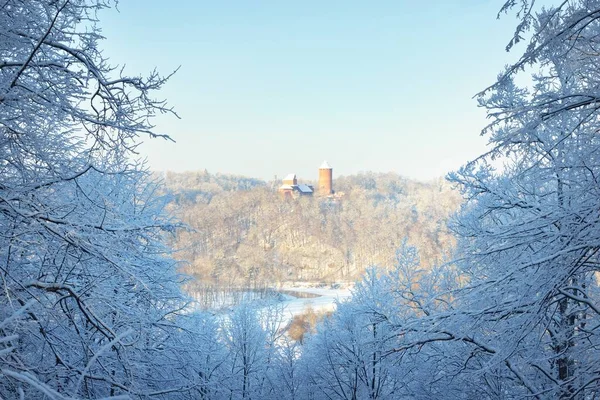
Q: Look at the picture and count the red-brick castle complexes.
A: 1